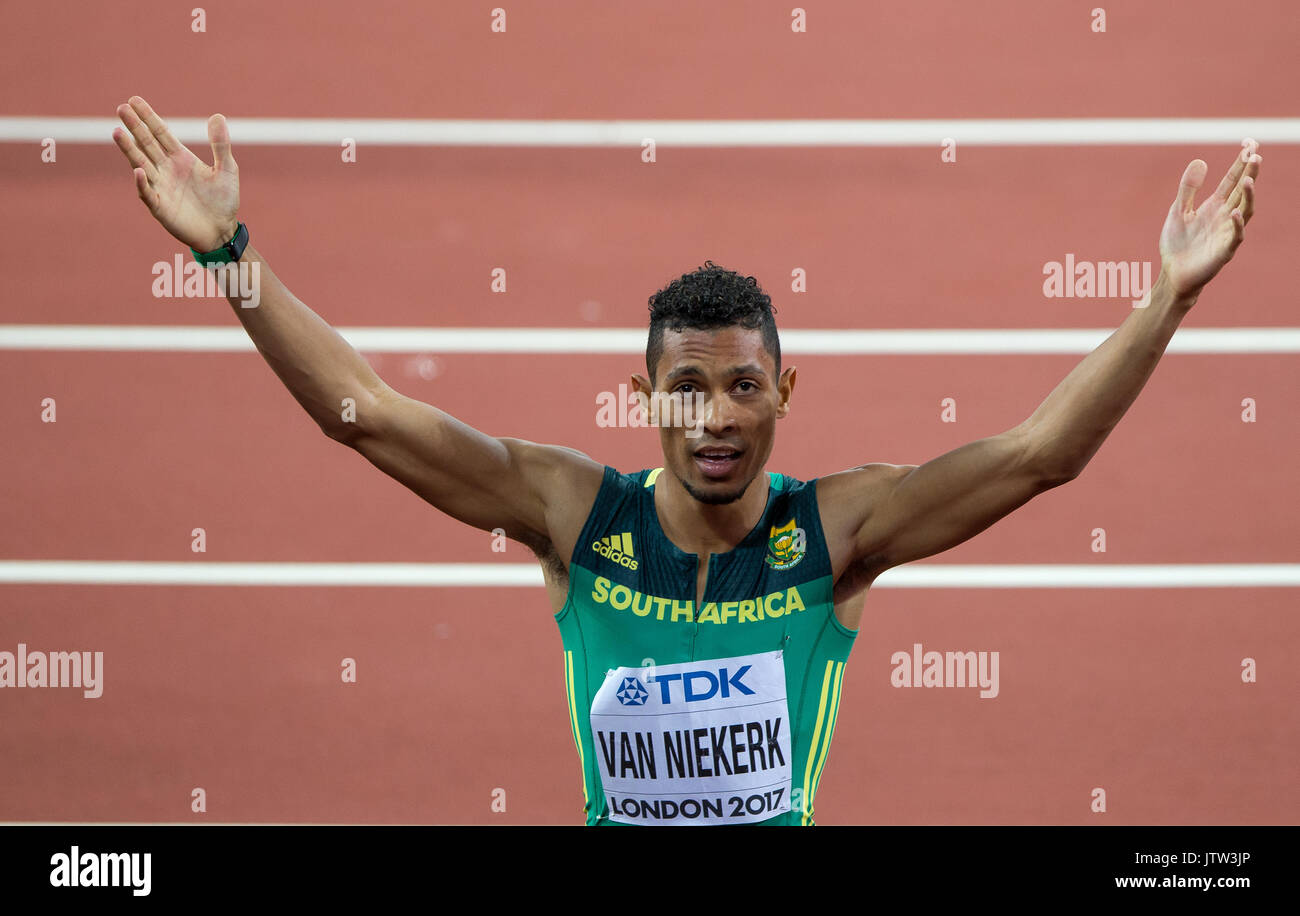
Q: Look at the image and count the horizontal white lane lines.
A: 3